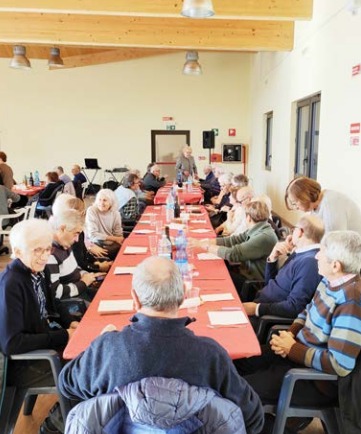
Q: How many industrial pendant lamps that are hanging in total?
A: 4